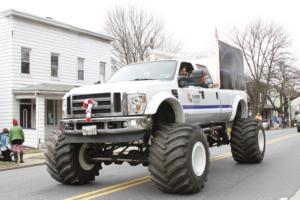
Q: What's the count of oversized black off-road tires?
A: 3